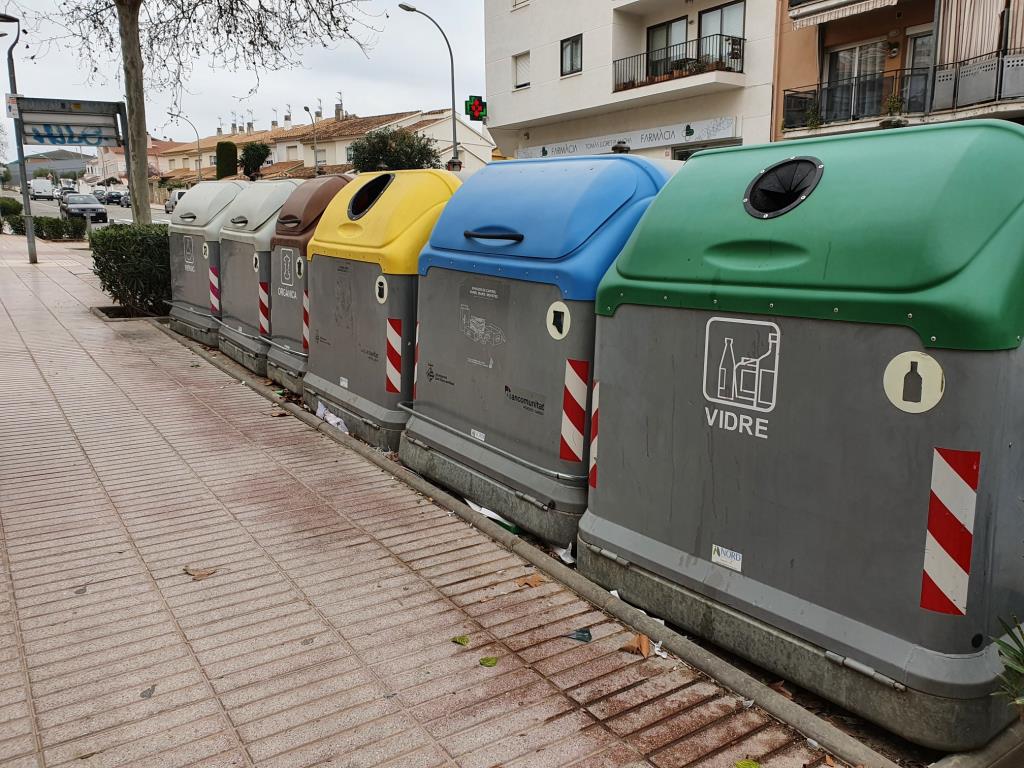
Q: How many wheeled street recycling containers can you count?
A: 6